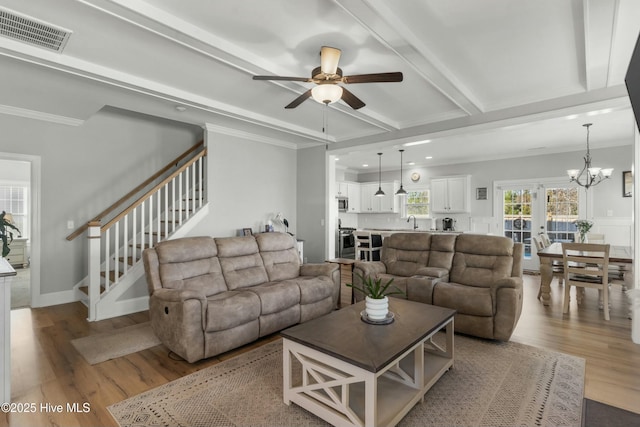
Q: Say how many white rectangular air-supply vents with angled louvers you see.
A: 1